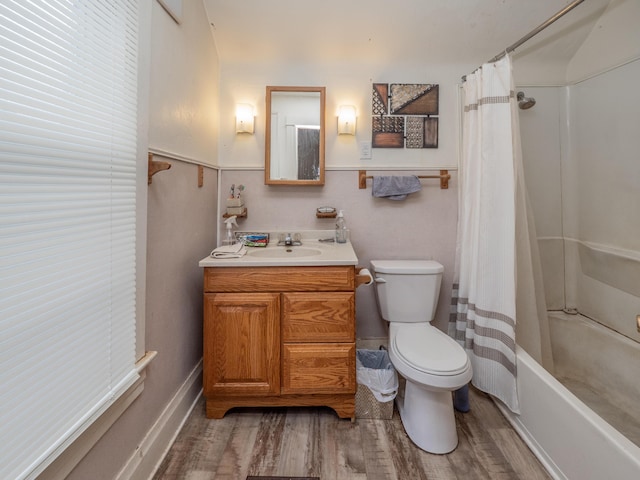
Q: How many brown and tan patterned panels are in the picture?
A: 4